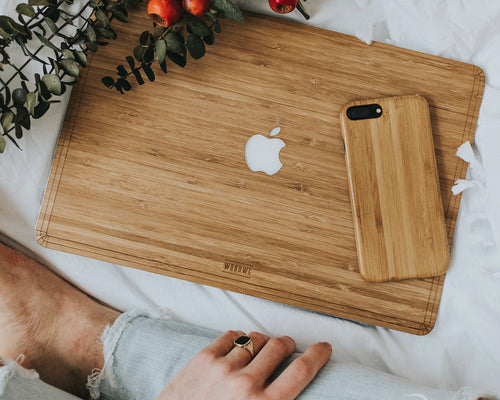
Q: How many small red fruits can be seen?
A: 3